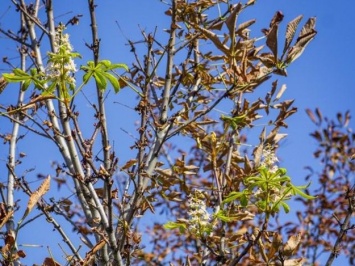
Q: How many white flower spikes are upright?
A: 3